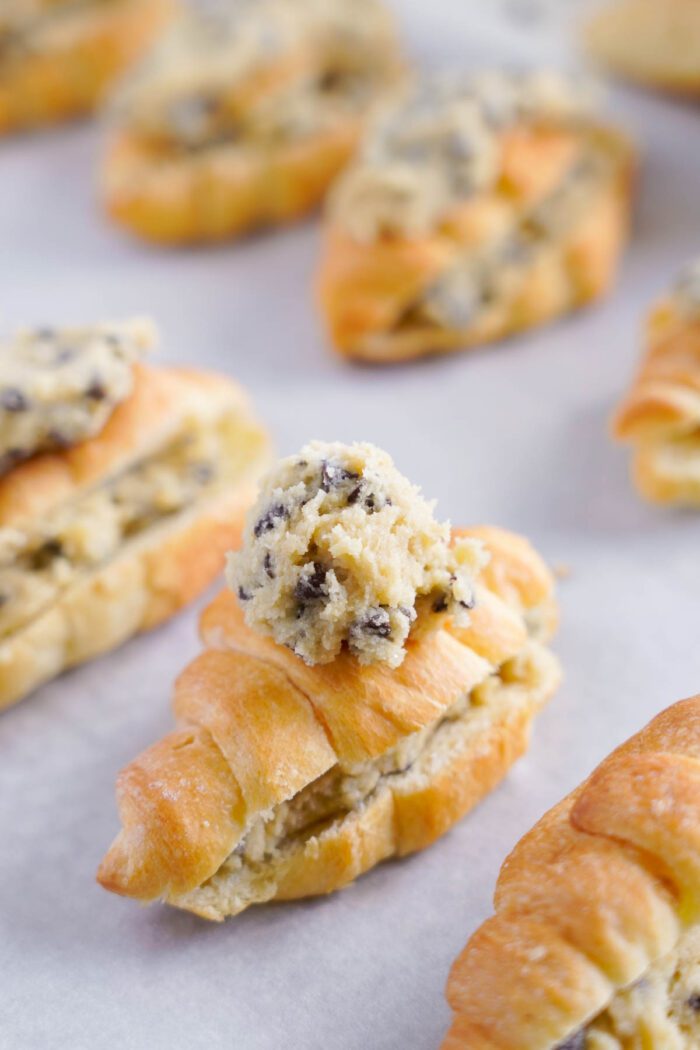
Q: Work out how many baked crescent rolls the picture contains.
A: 8